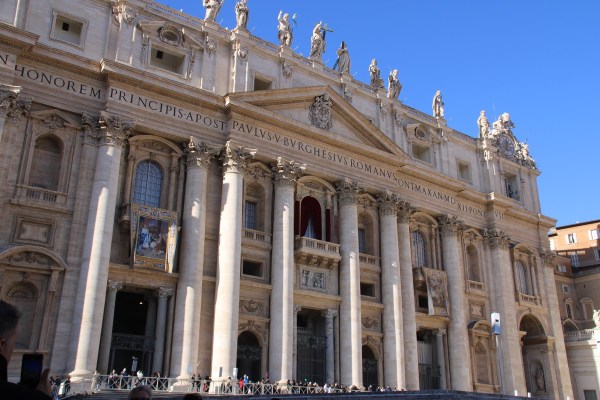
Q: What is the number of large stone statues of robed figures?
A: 9